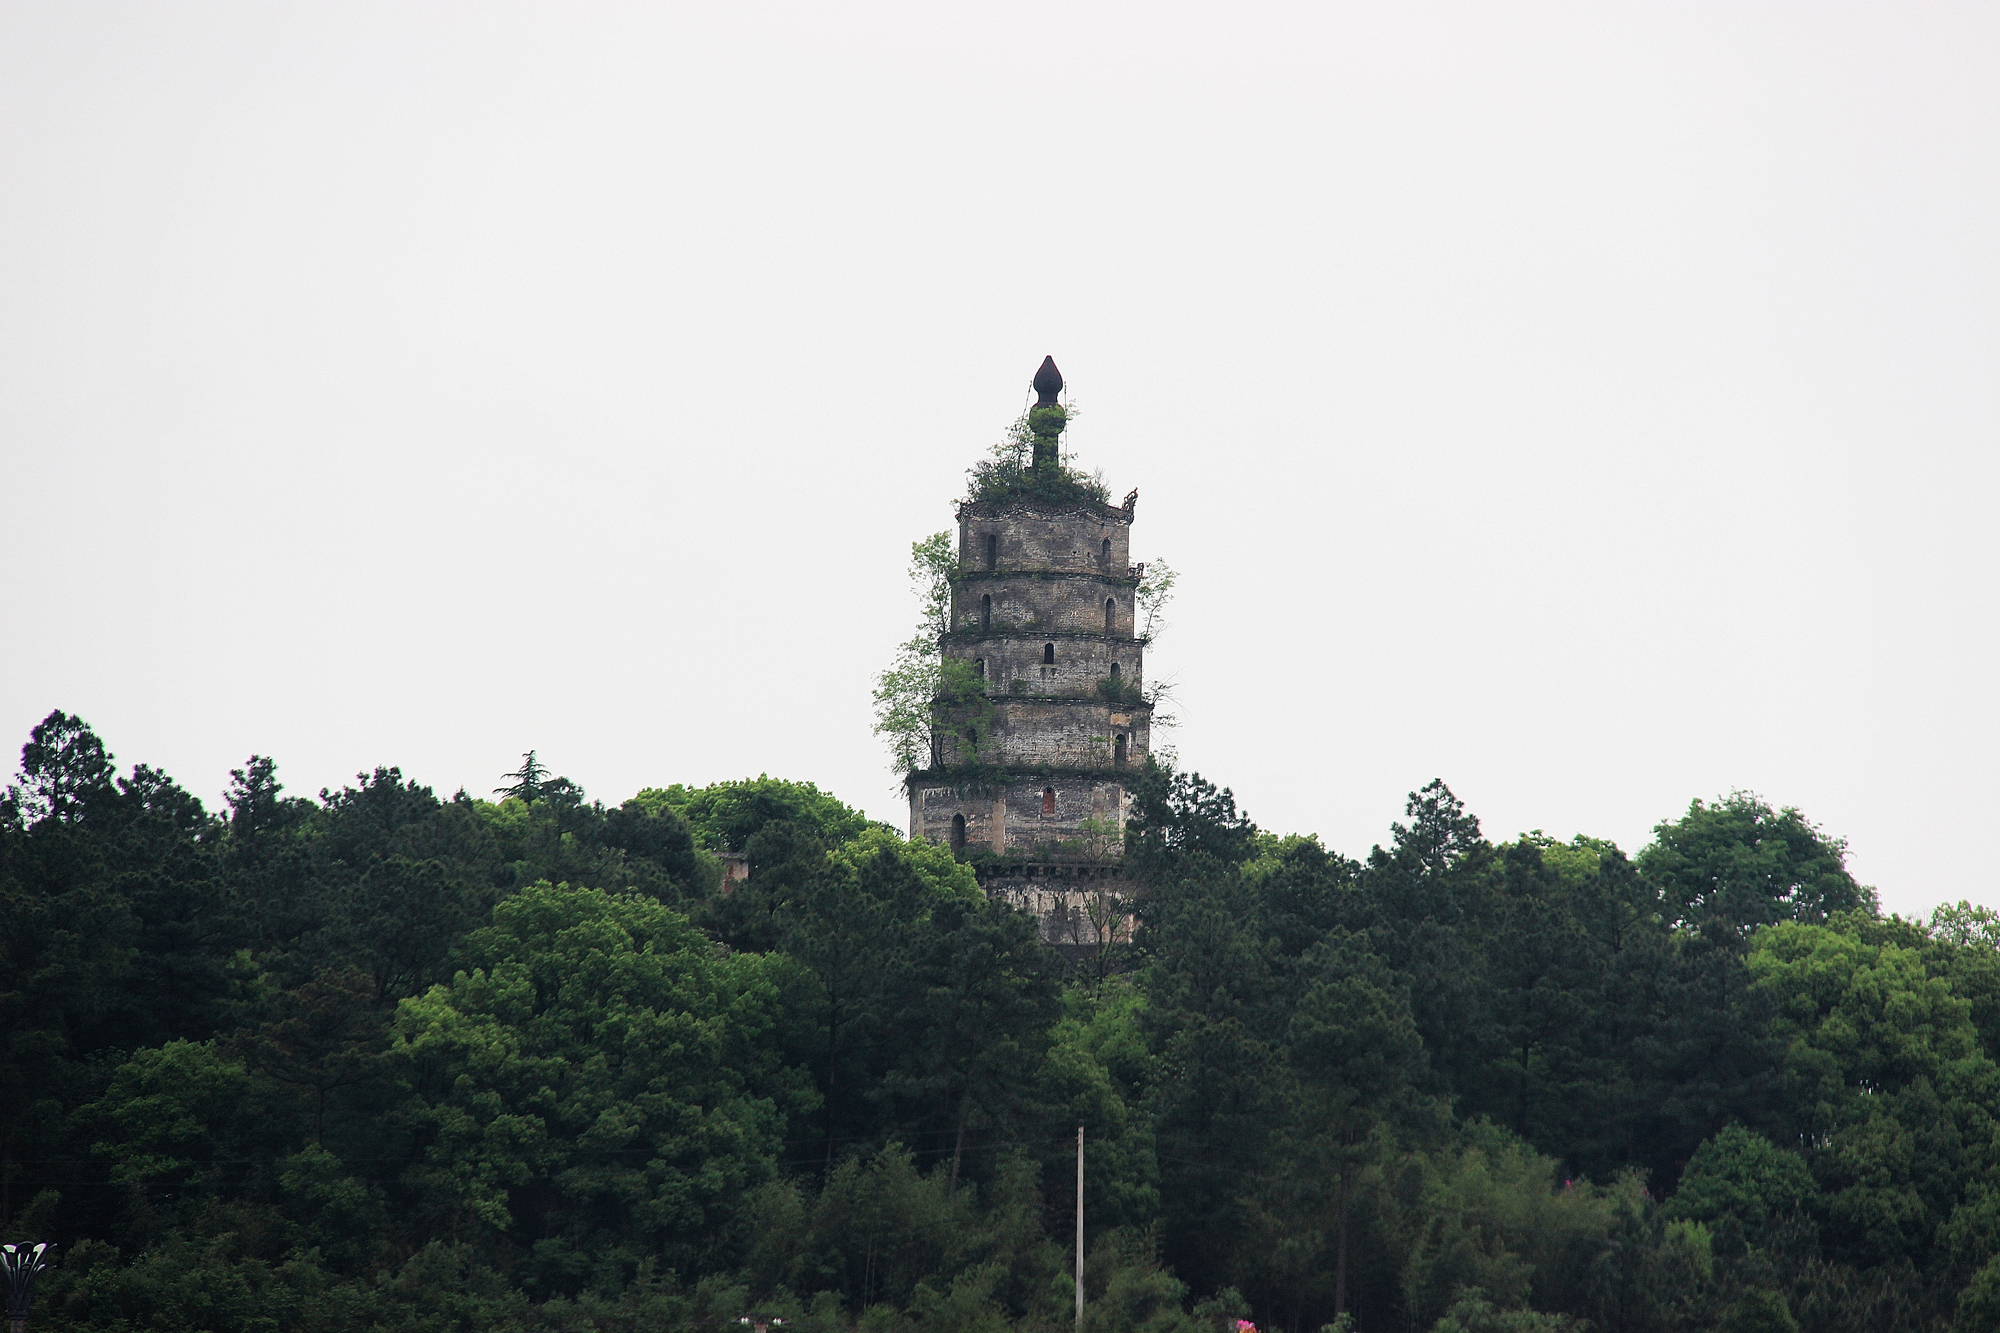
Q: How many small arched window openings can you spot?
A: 11